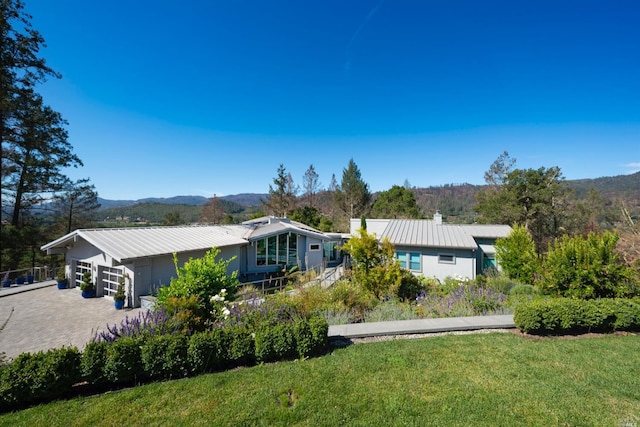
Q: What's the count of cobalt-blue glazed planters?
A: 6